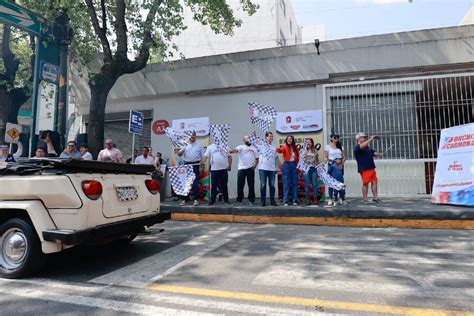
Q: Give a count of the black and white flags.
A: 7